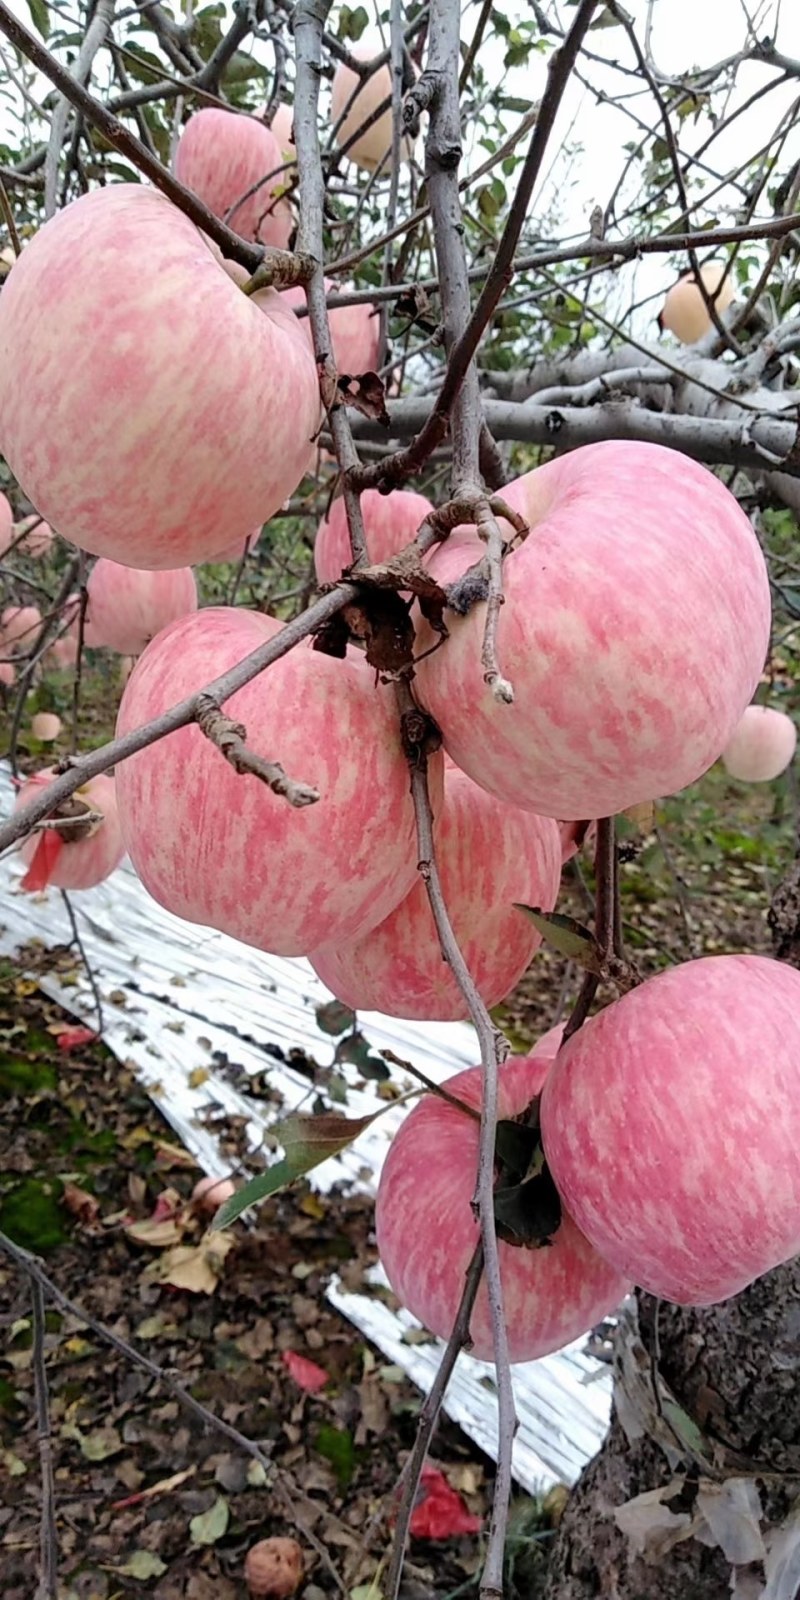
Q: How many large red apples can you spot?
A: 6